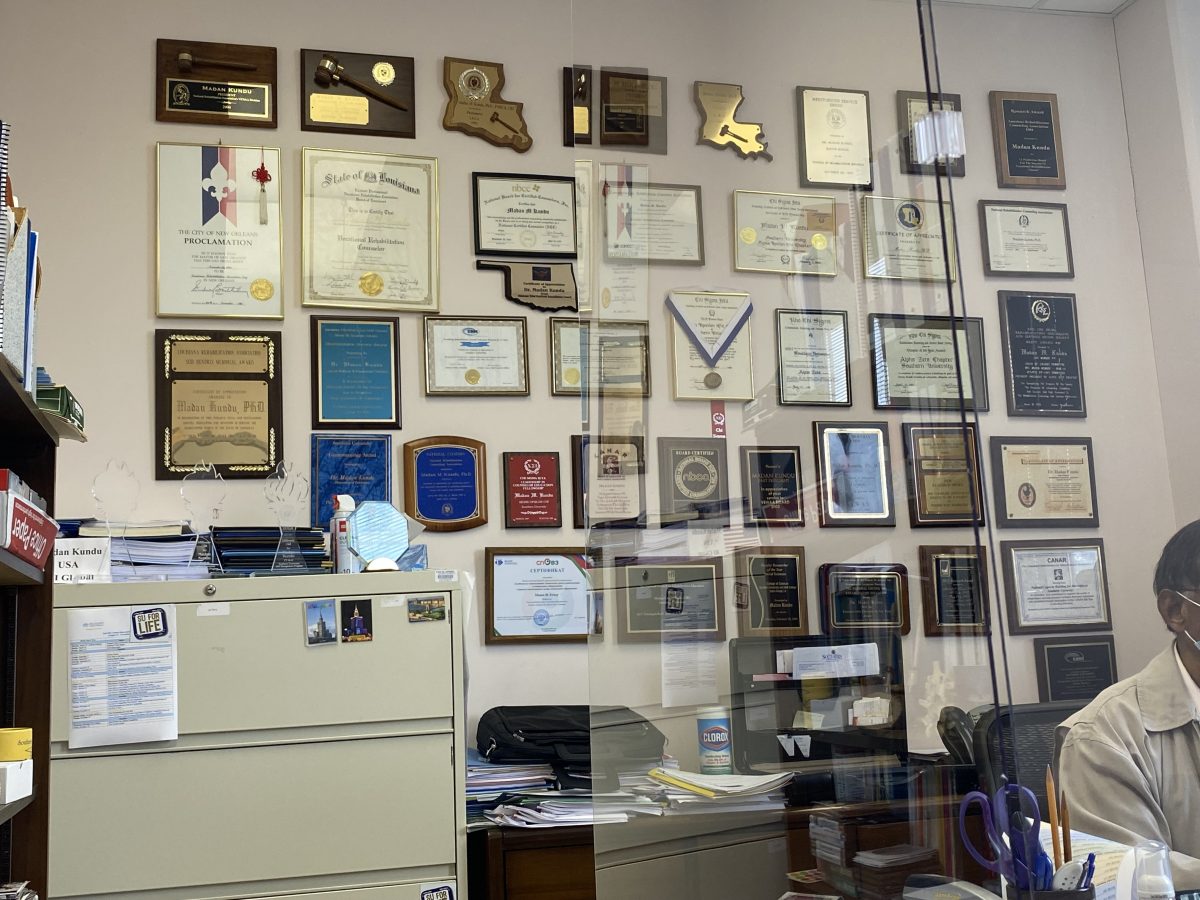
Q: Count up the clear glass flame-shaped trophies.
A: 3